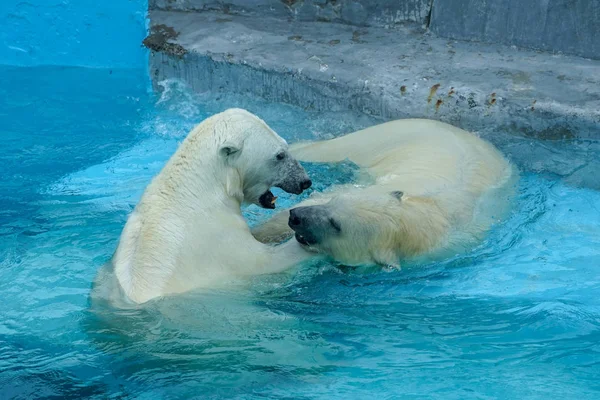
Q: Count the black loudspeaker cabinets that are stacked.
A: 0